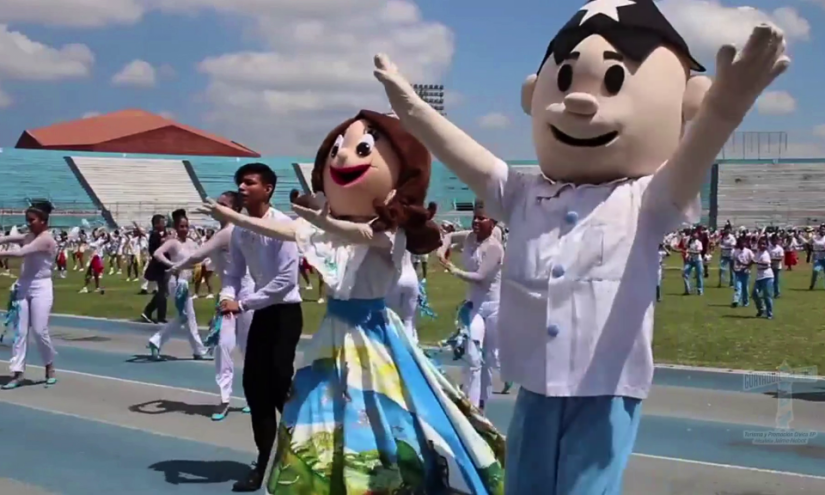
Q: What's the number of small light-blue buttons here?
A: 3